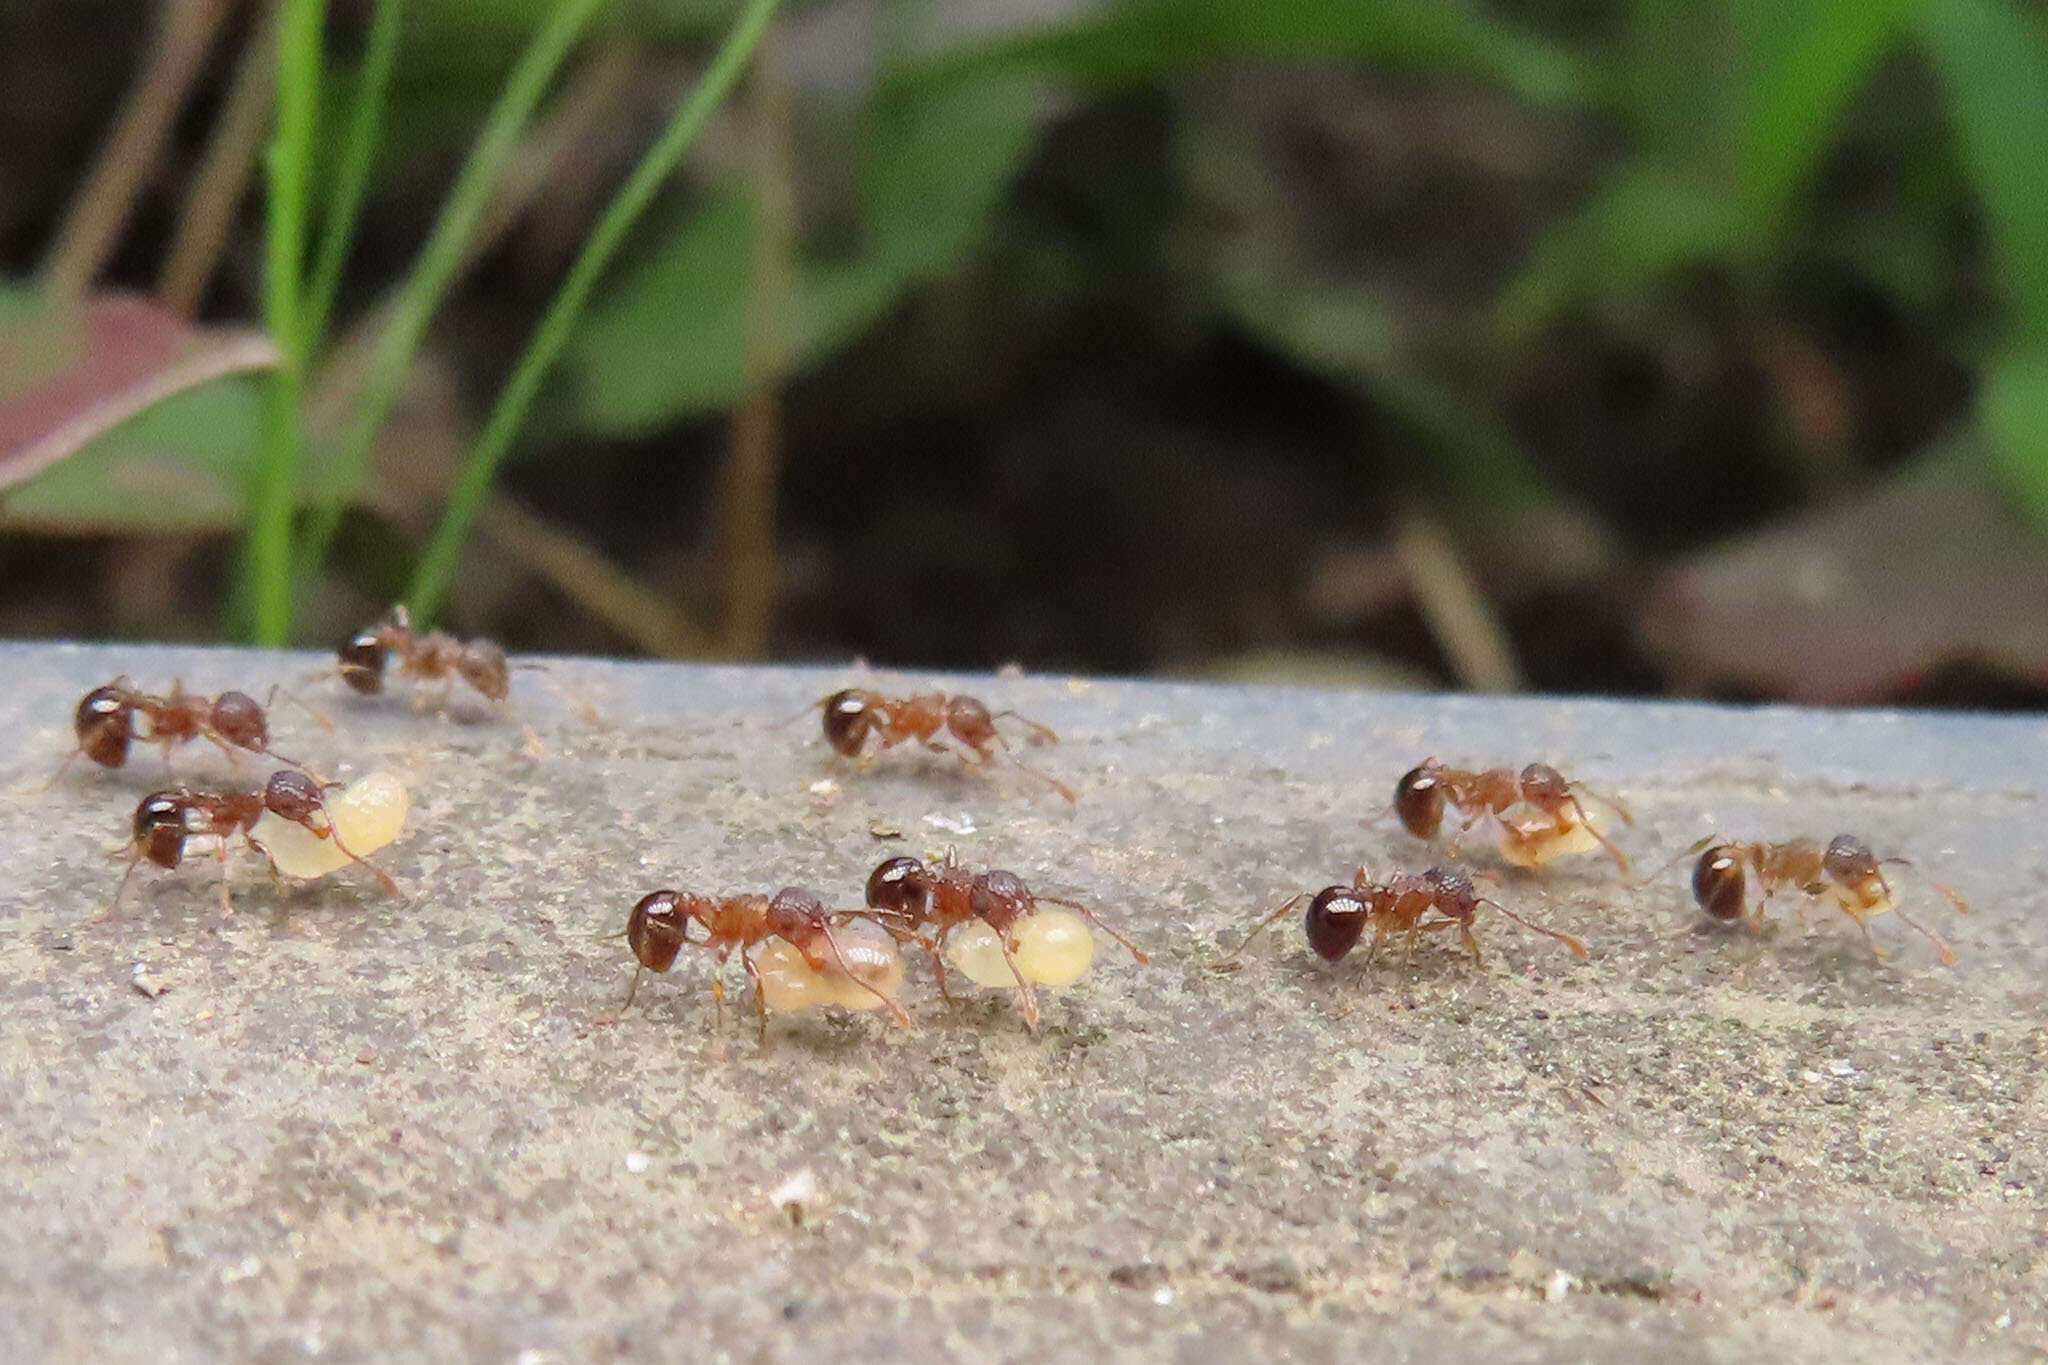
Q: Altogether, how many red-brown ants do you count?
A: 9